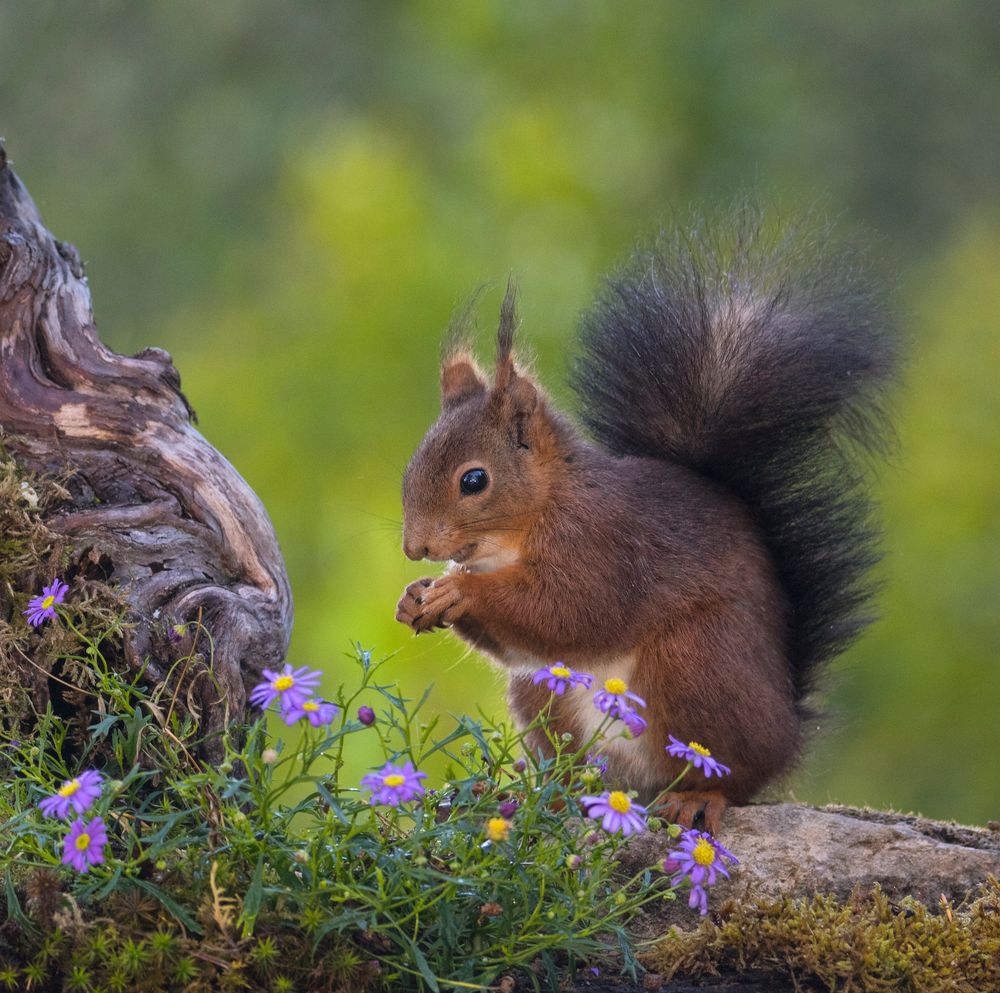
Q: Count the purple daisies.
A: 11